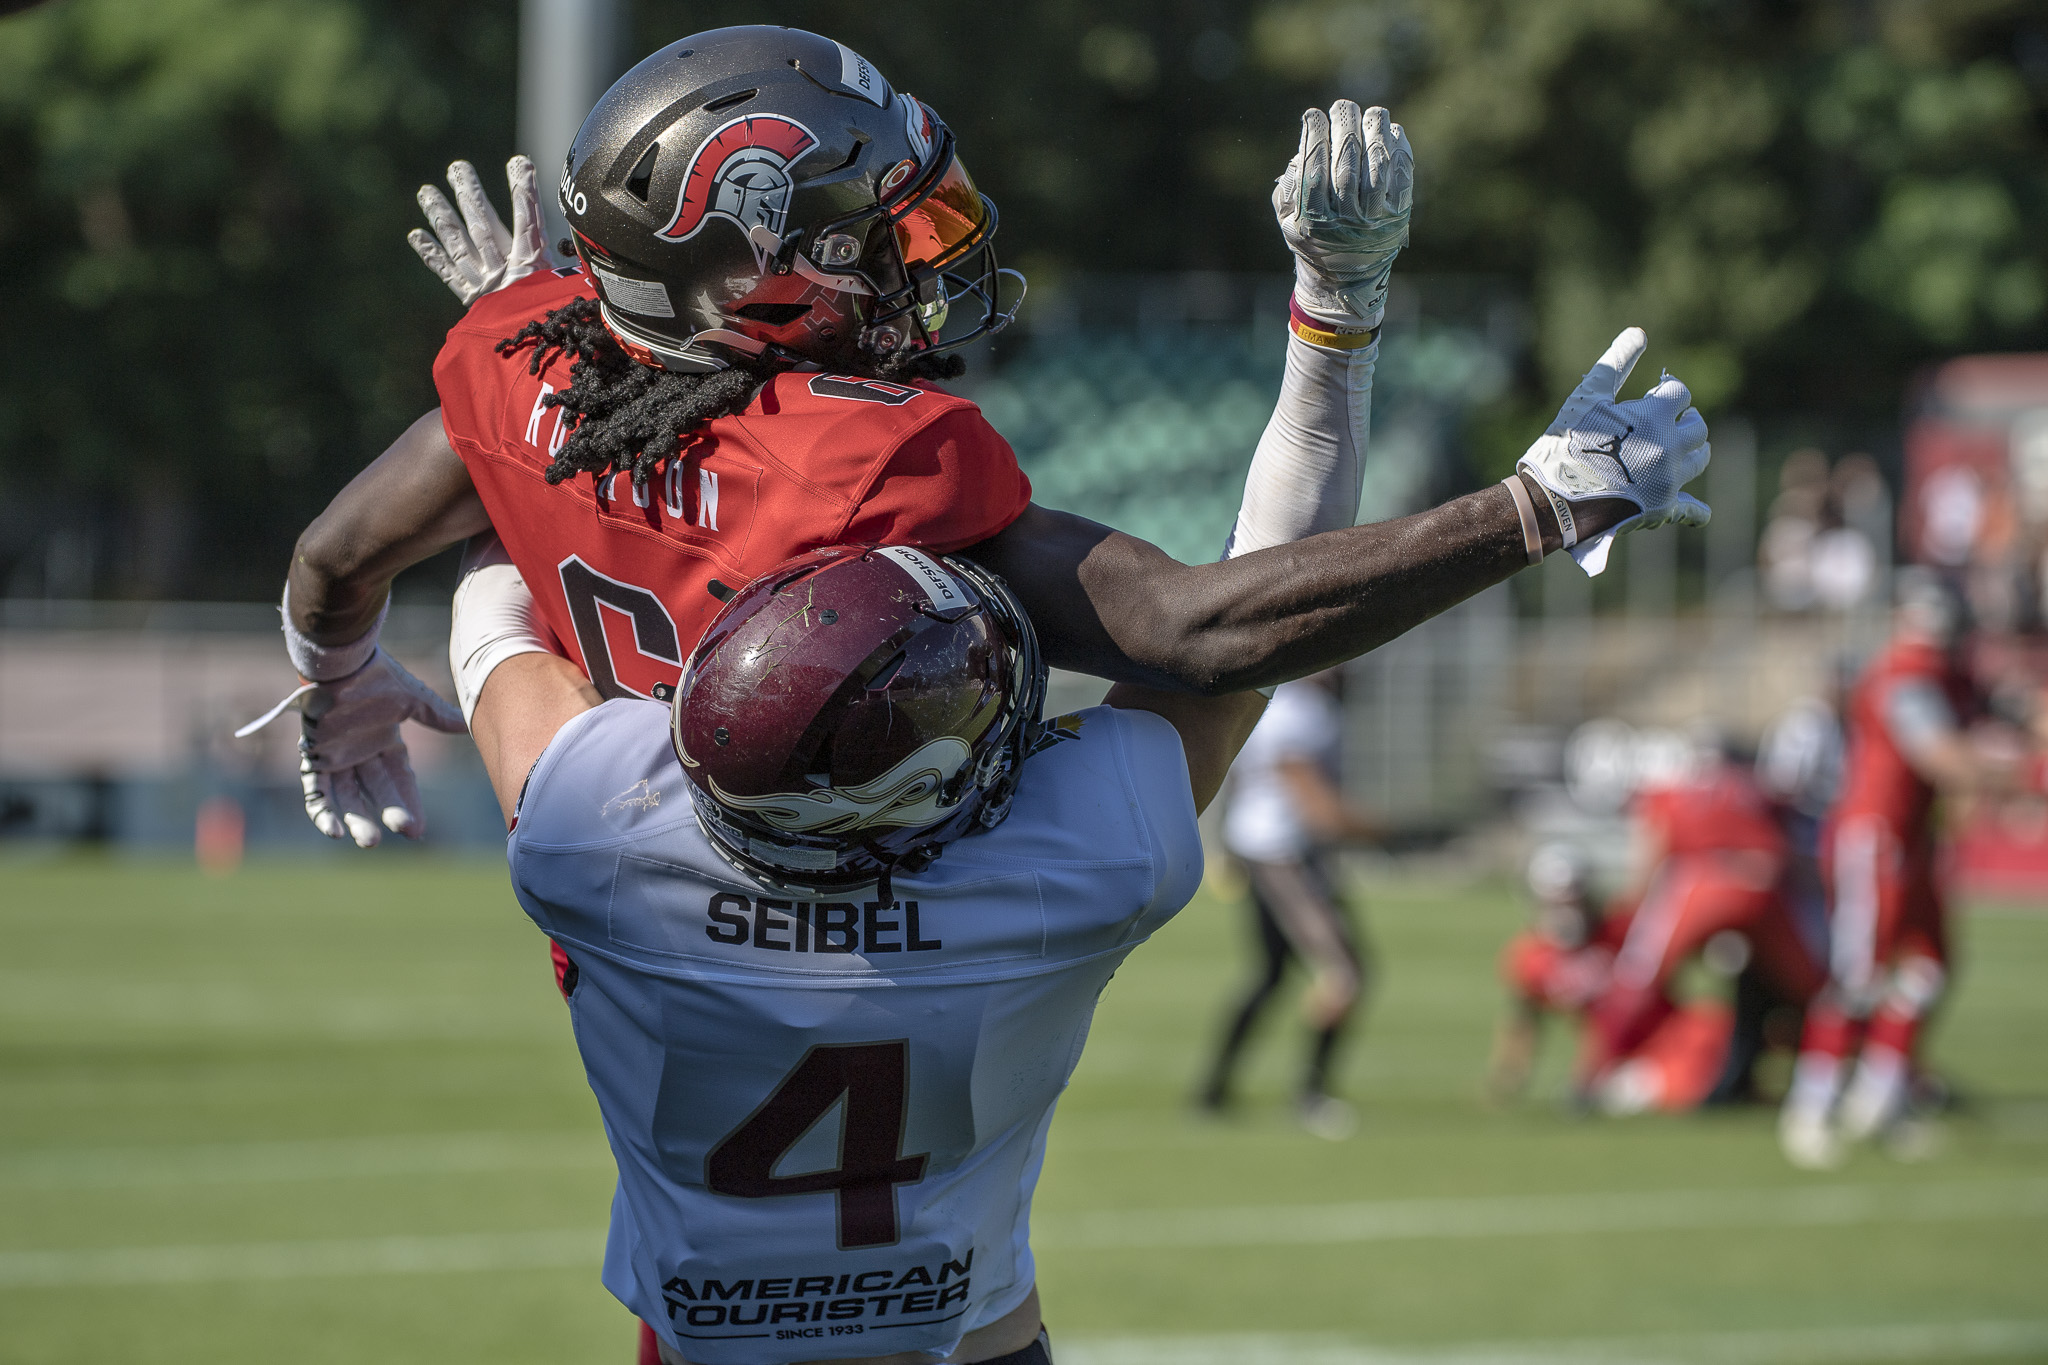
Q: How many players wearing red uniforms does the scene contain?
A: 4